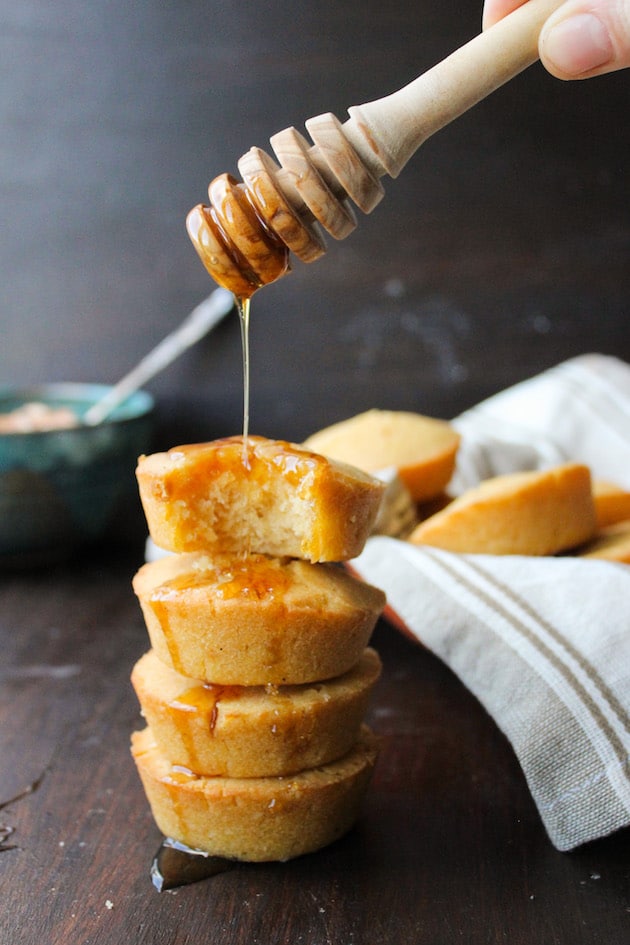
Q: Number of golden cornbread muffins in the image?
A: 8